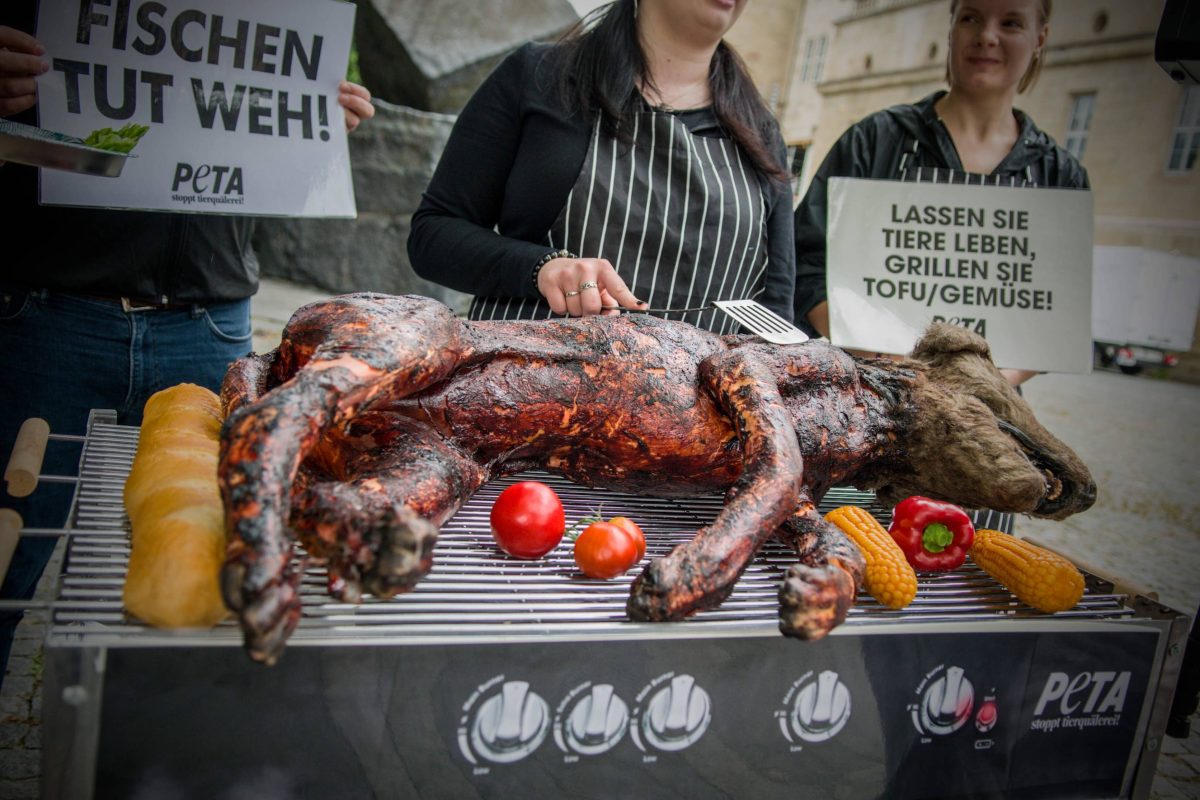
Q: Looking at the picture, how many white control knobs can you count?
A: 5